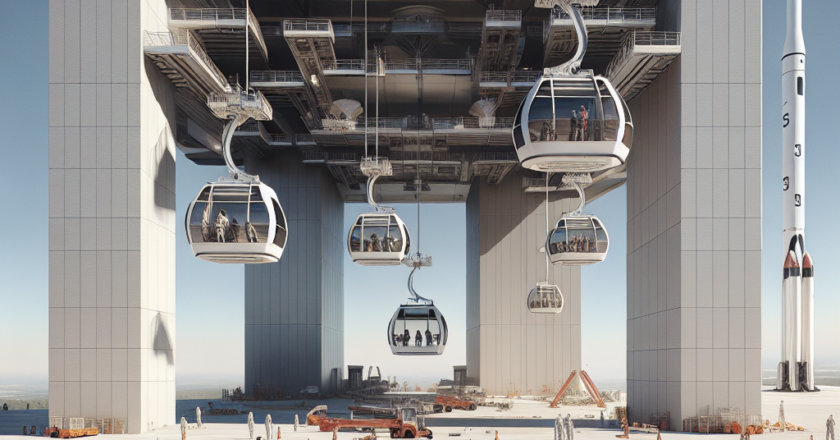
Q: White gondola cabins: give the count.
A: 6